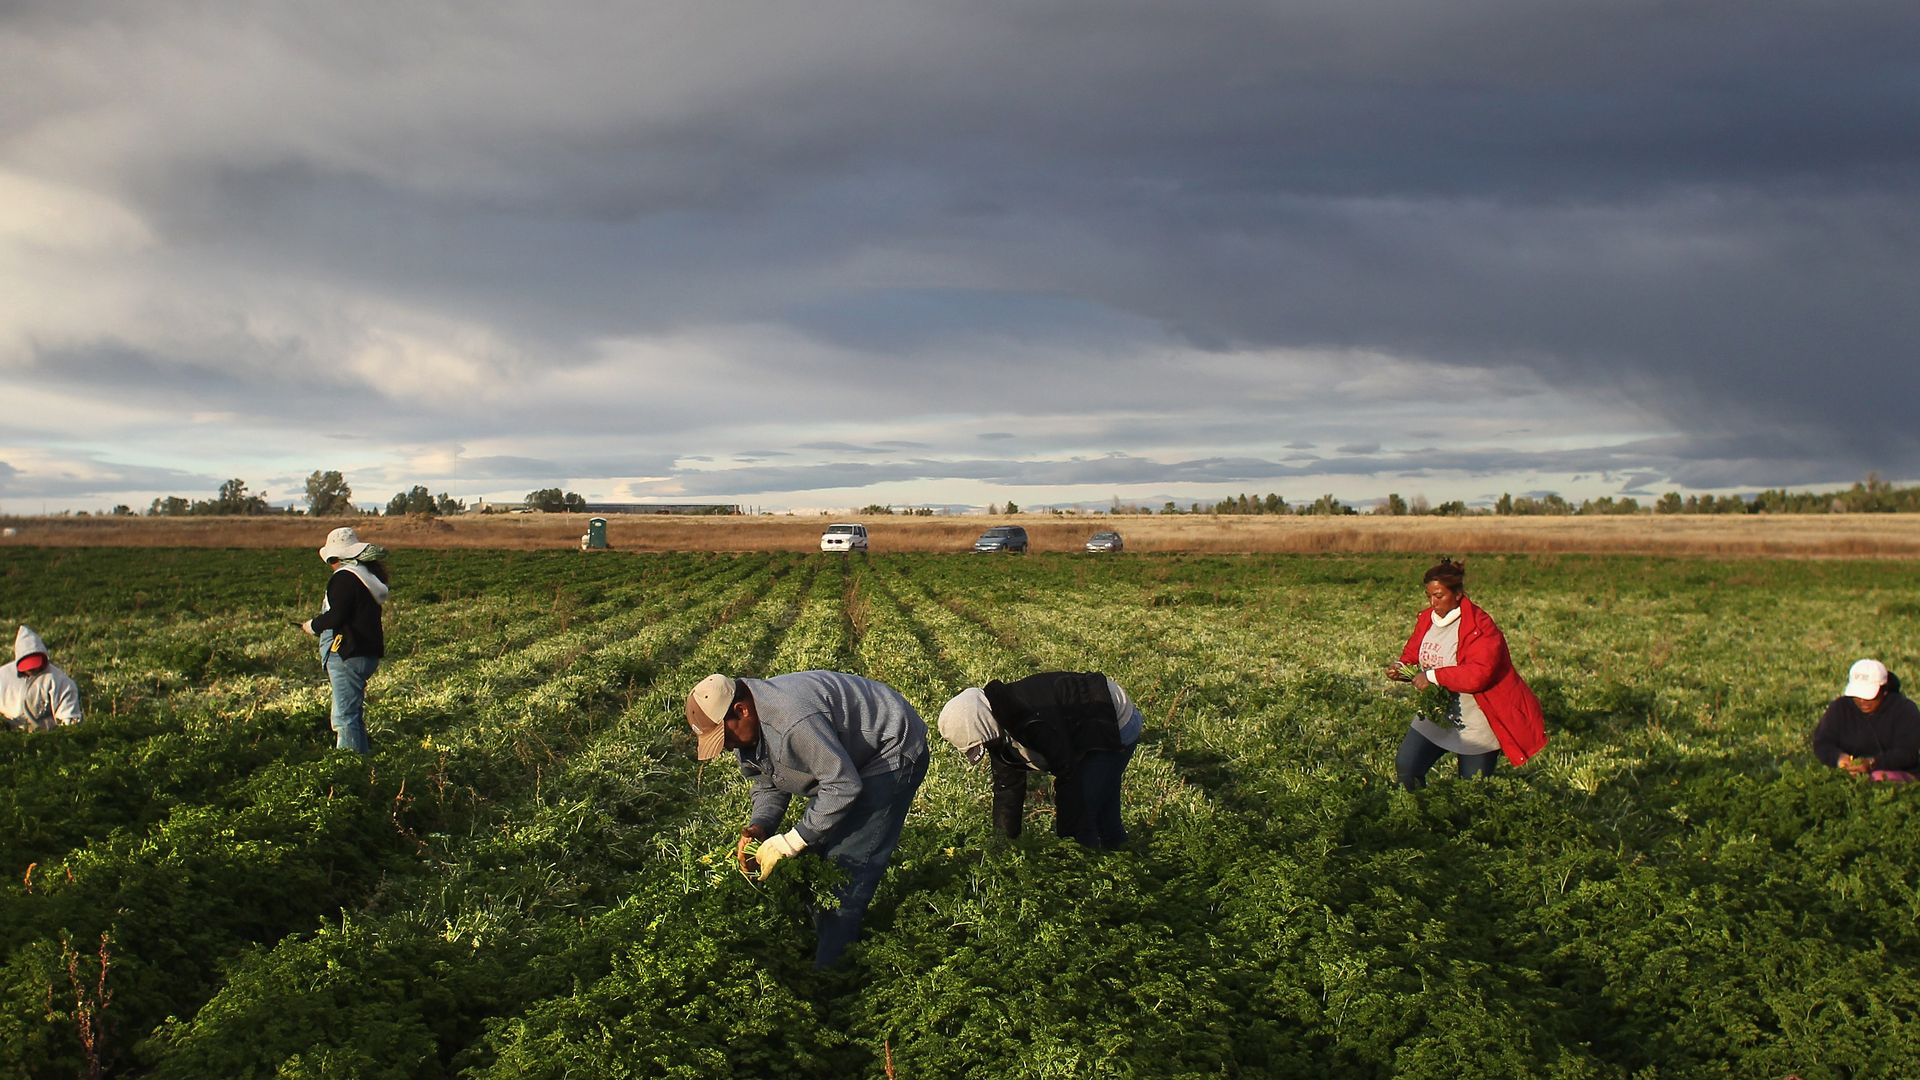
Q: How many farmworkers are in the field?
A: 6